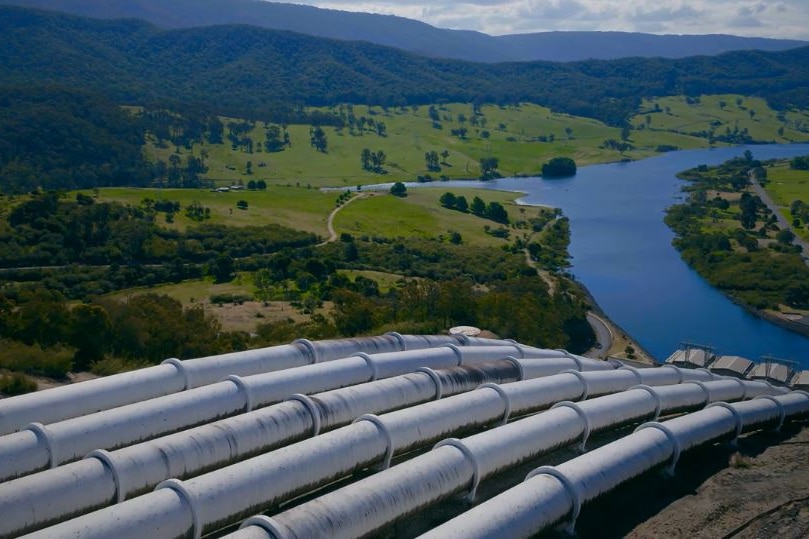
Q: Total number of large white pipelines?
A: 6